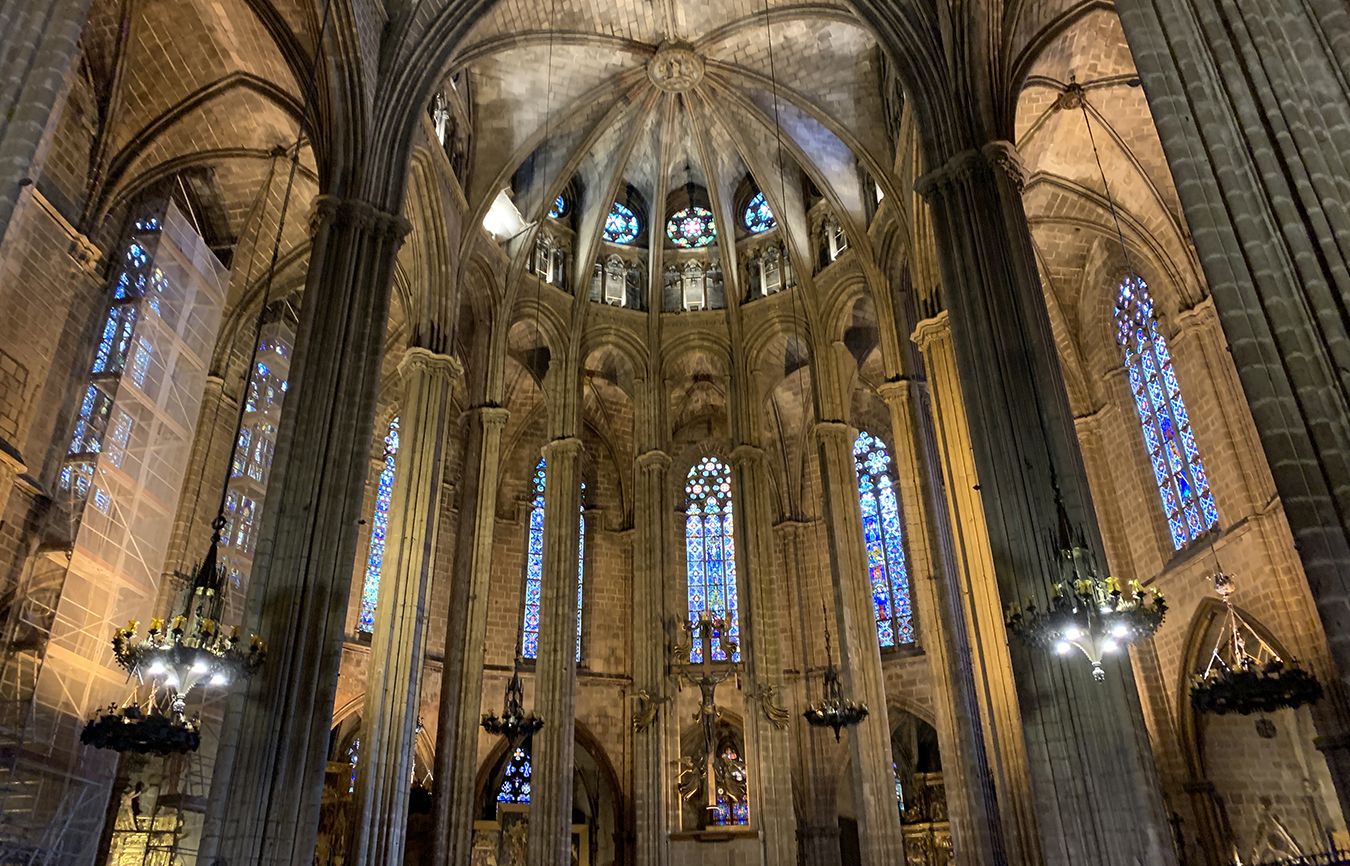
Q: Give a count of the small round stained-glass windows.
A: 4